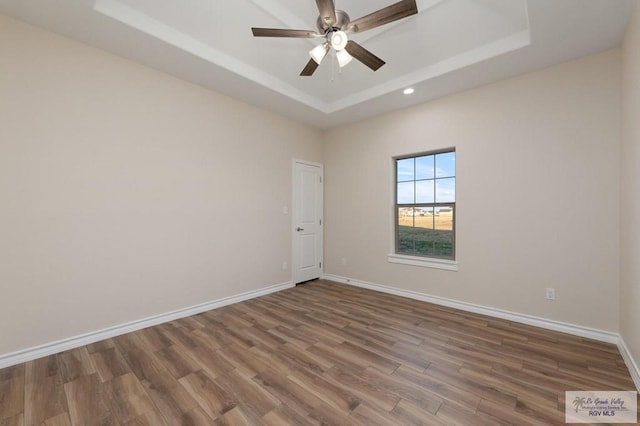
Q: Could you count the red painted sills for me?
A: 0